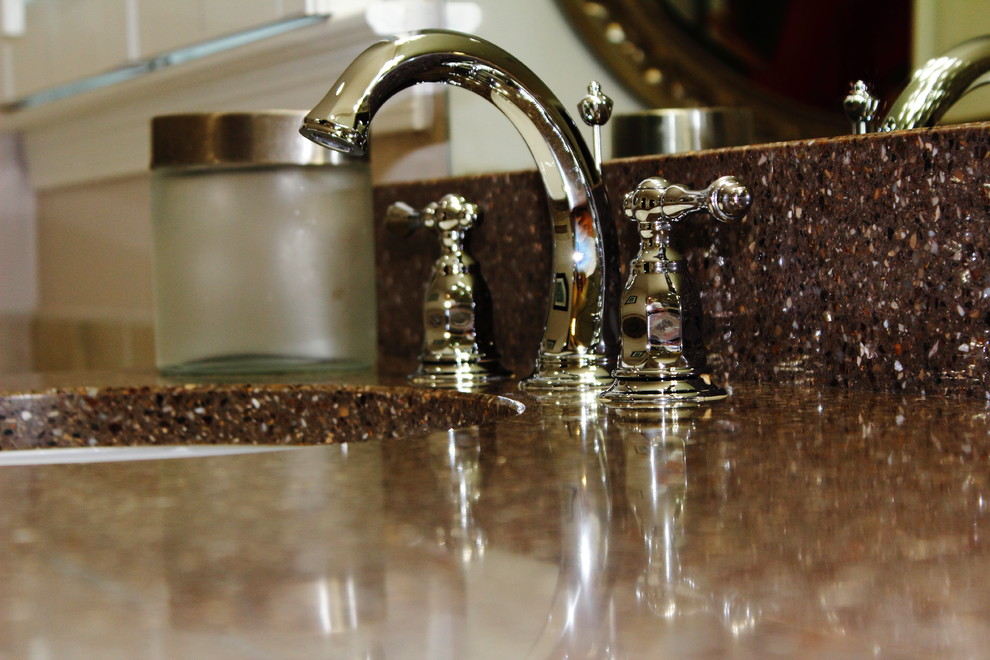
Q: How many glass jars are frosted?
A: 1